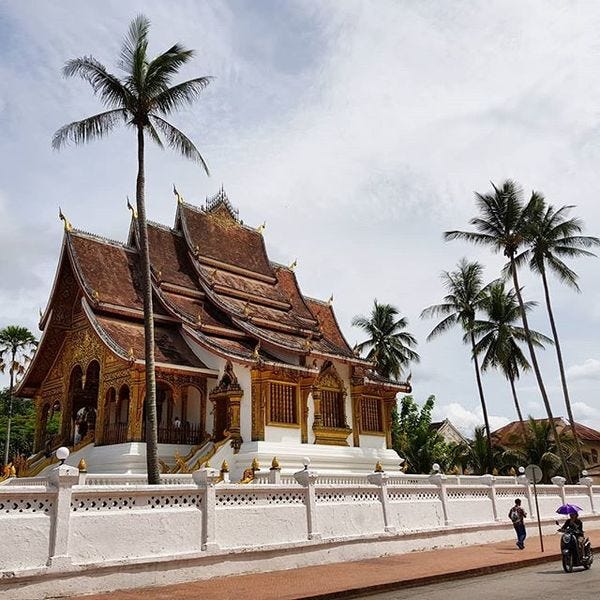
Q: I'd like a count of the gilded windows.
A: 3